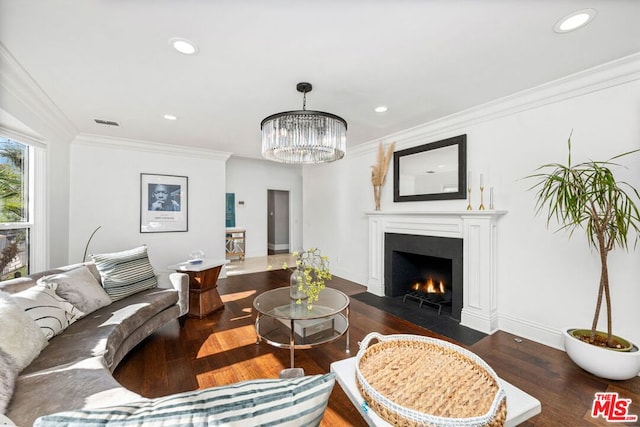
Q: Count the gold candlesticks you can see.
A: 2